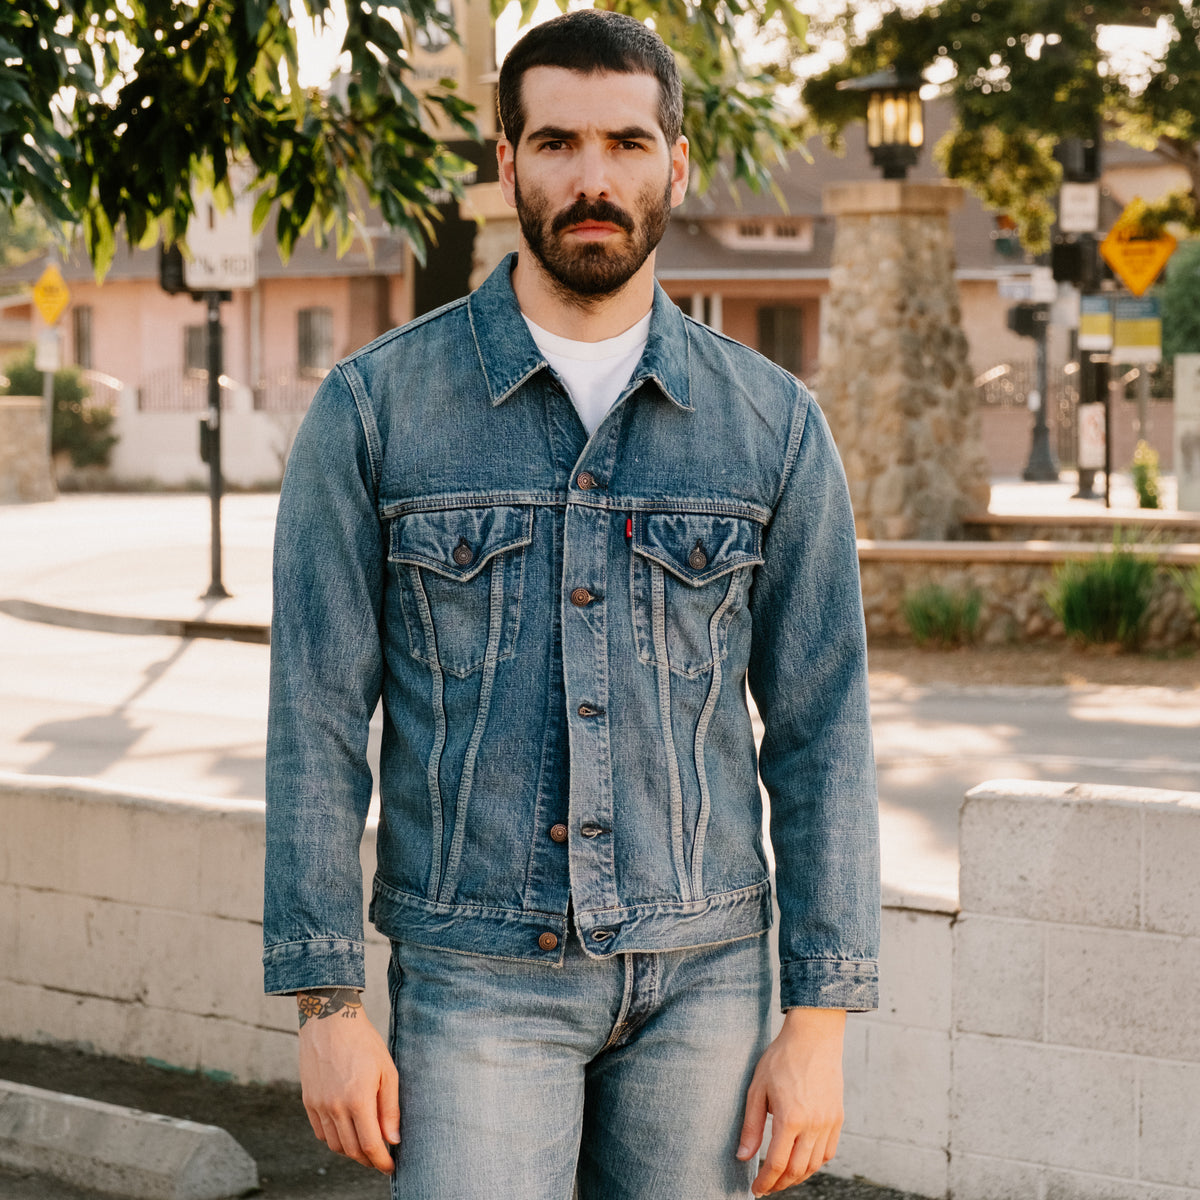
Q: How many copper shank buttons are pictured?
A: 6